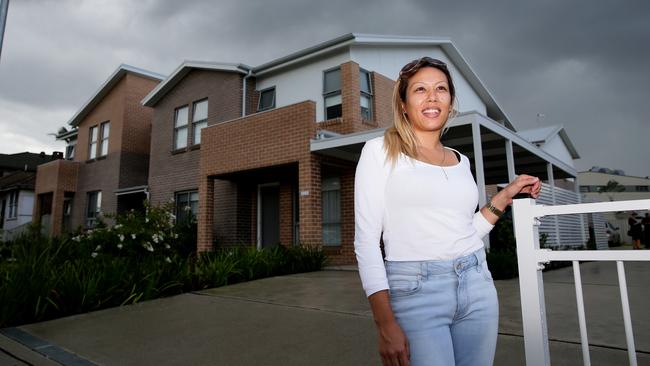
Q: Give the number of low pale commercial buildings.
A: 1